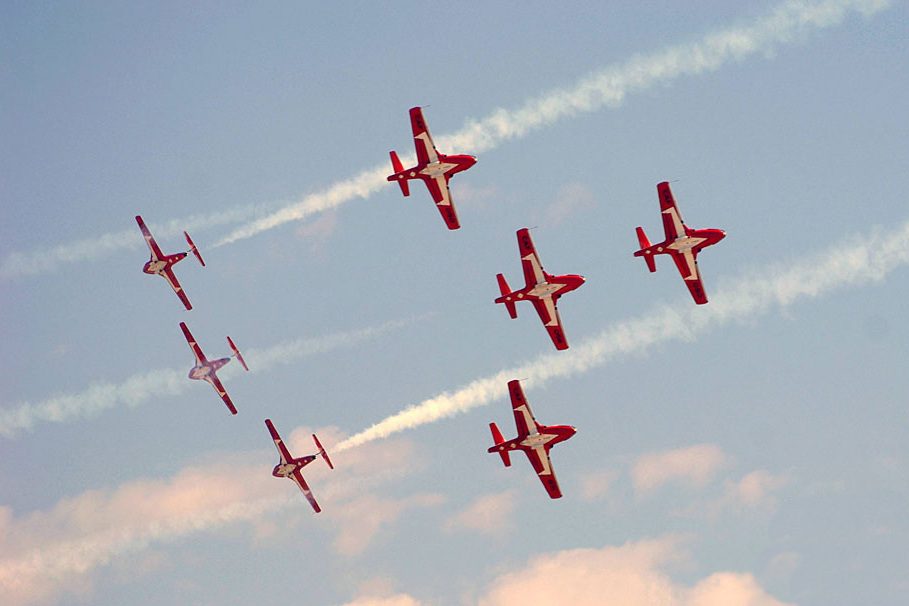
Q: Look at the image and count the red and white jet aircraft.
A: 7